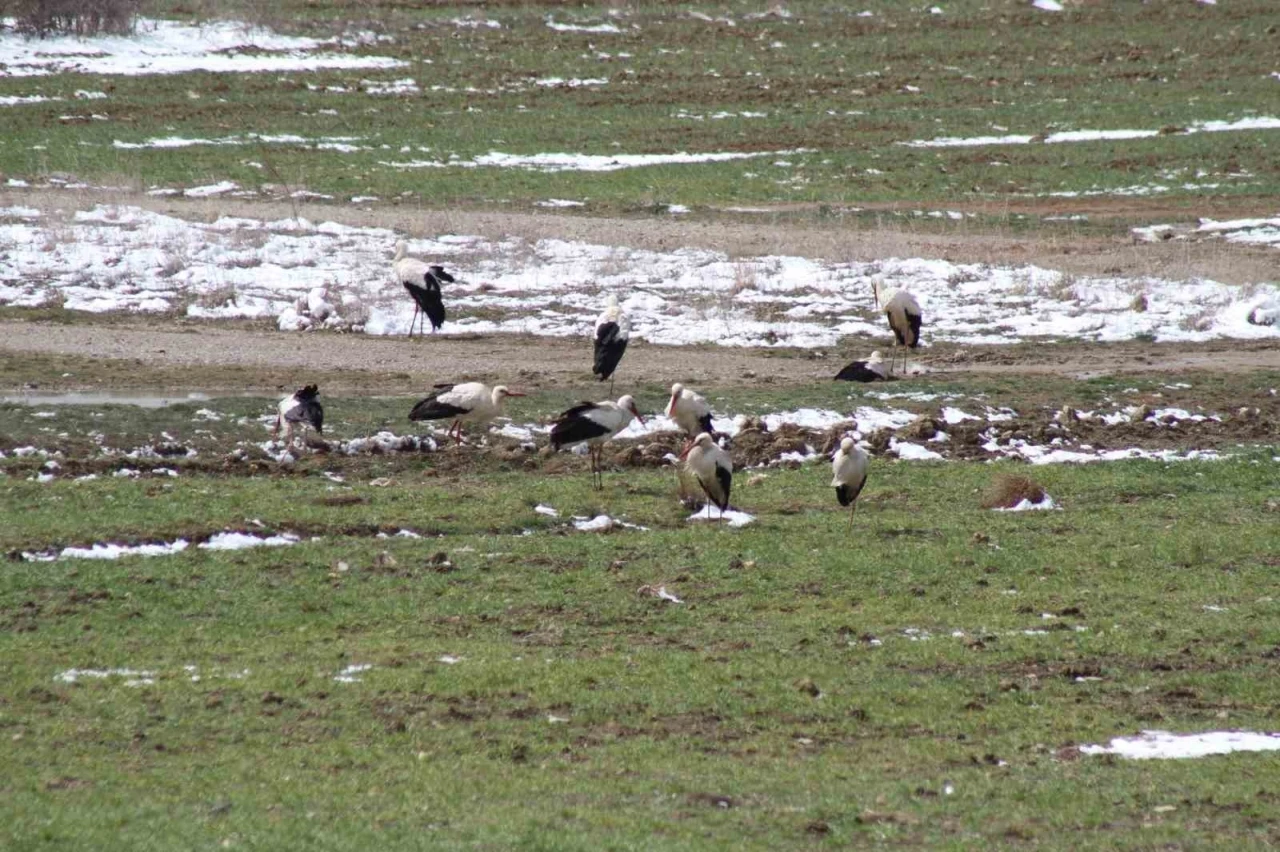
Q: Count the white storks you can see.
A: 10